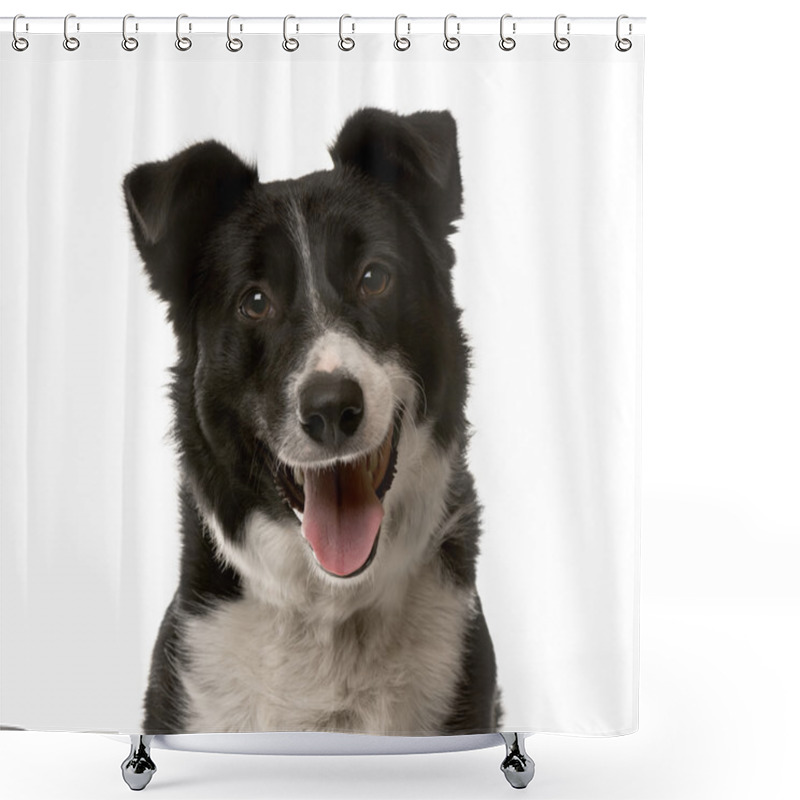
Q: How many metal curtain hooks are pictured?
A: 12